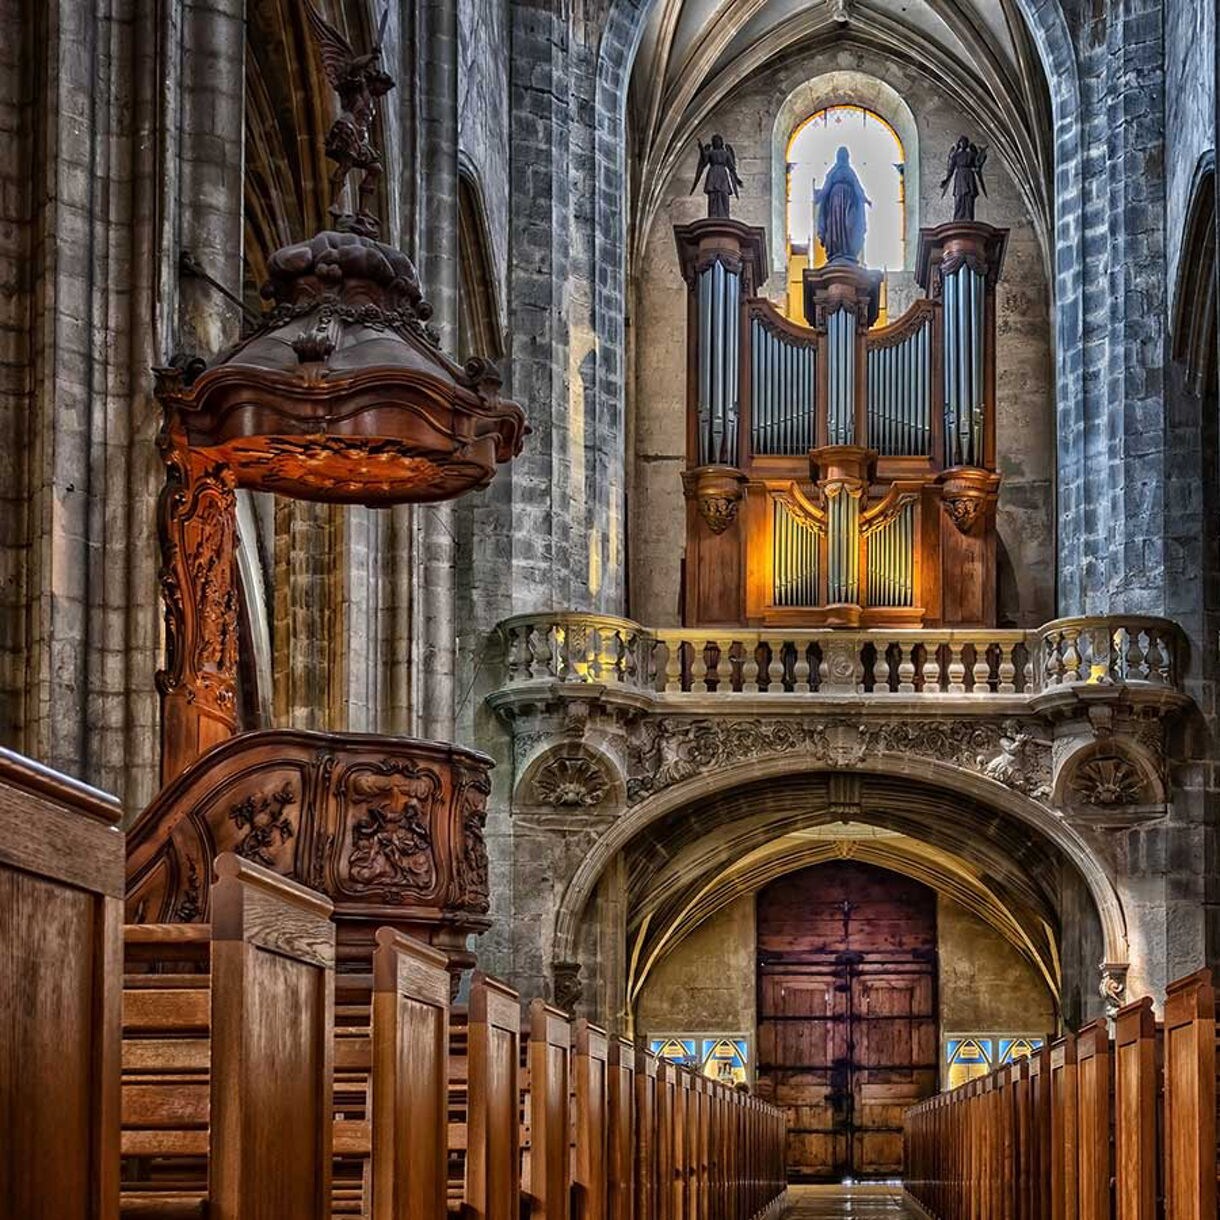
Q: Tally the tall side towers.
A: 2